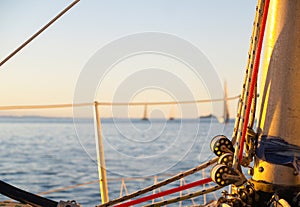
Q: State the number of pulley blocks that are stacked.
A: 3